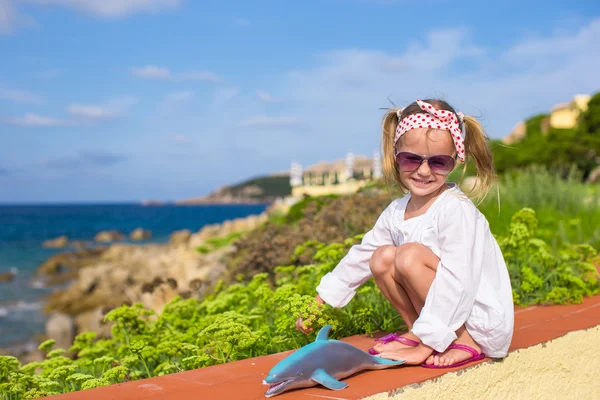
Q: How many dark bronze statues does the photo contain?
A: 0